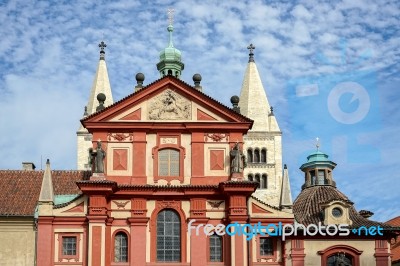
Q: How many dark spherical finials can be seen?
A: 4